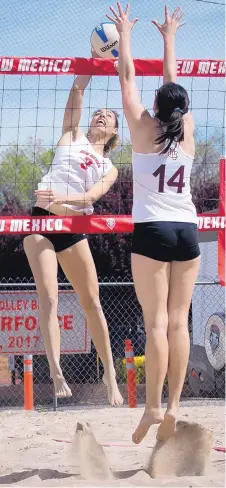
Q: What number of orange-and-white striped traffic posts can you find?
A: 2